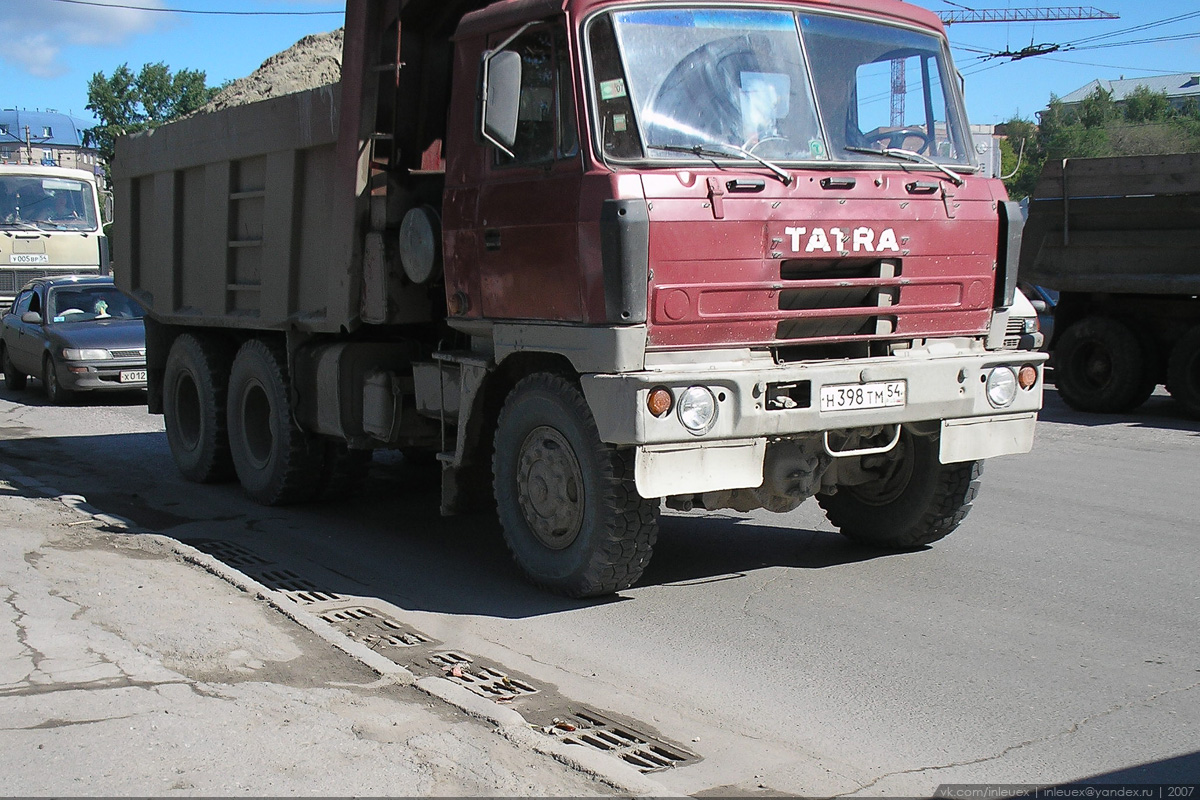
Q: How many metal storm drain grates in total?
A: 5